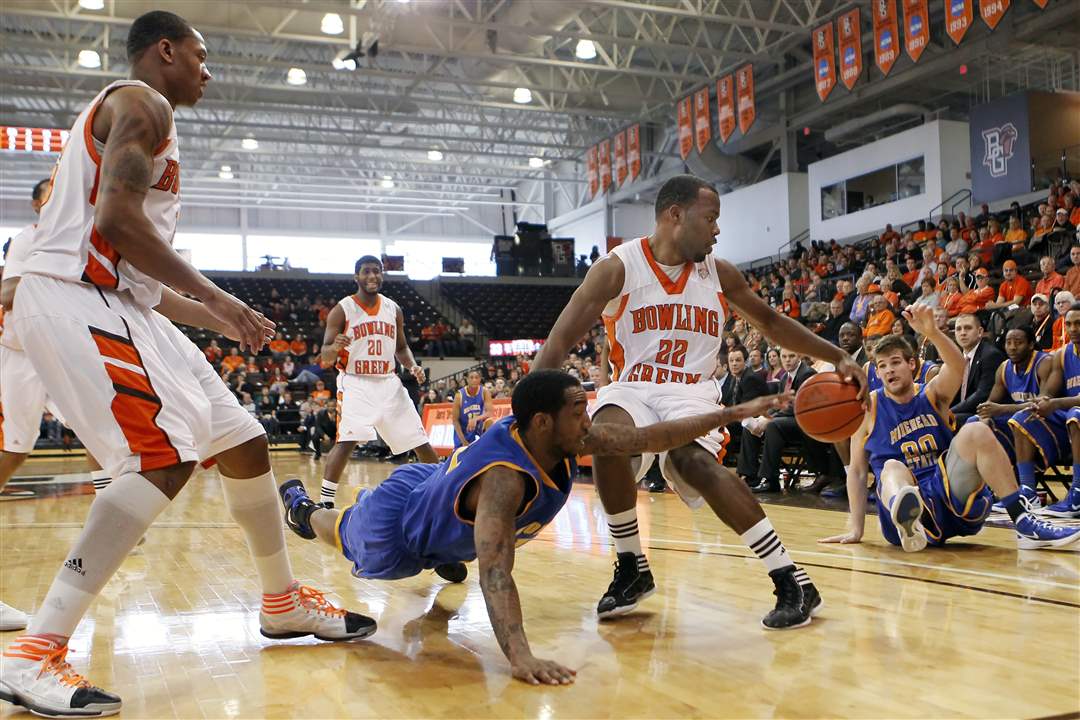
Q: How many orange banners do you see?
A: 15